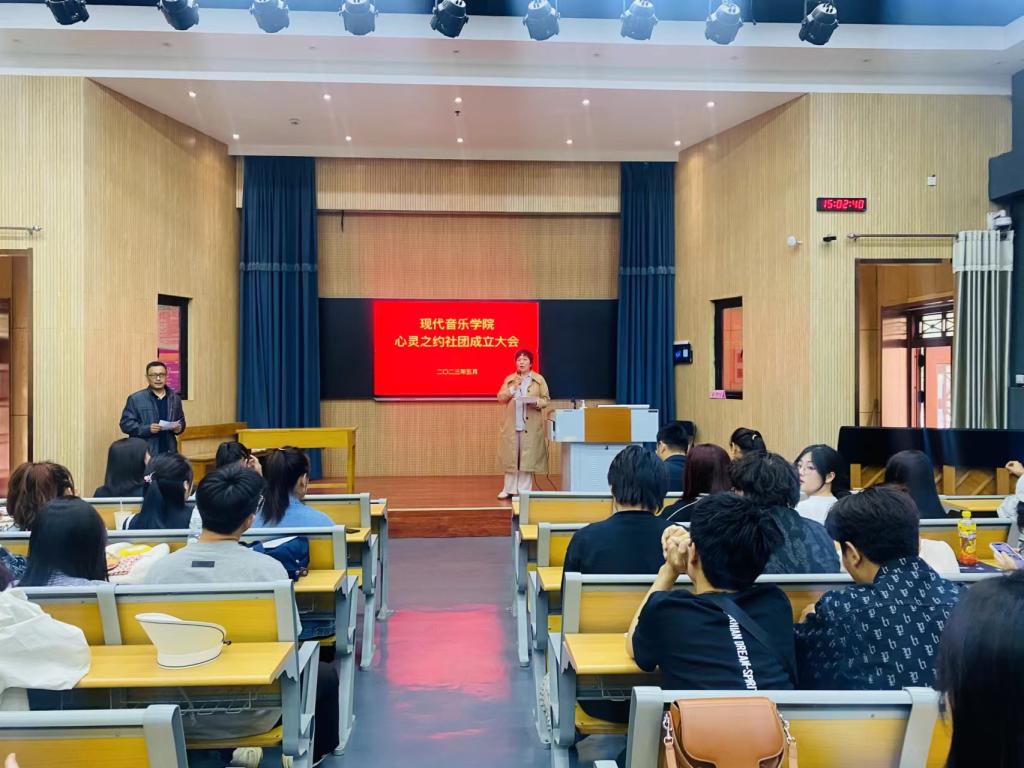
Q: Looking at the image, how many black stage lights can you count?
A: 9